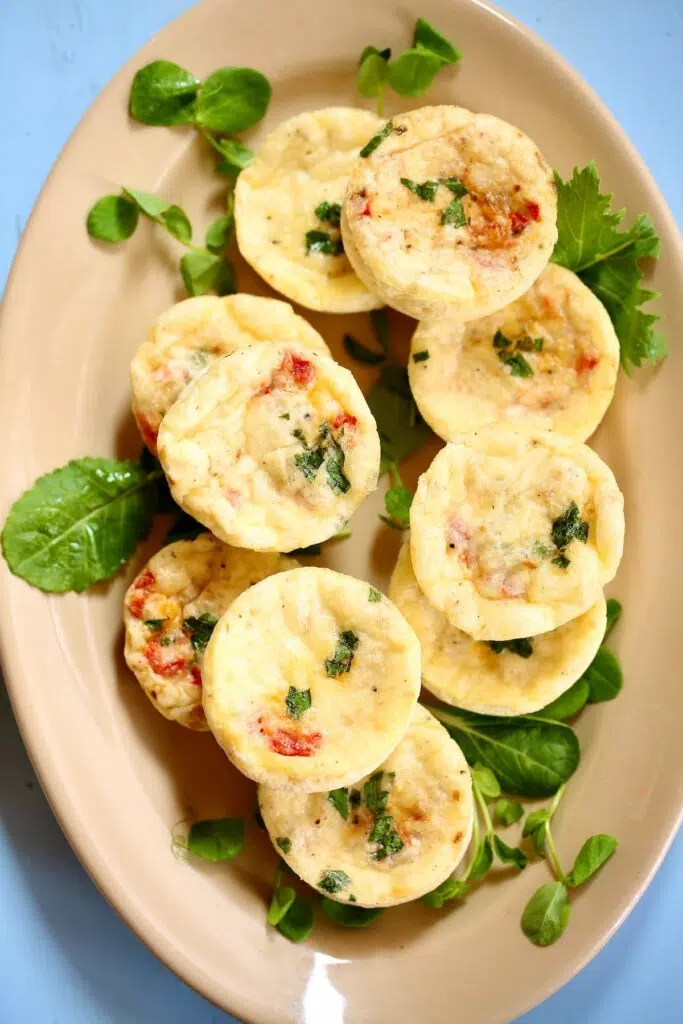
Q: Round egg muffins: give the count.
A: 10